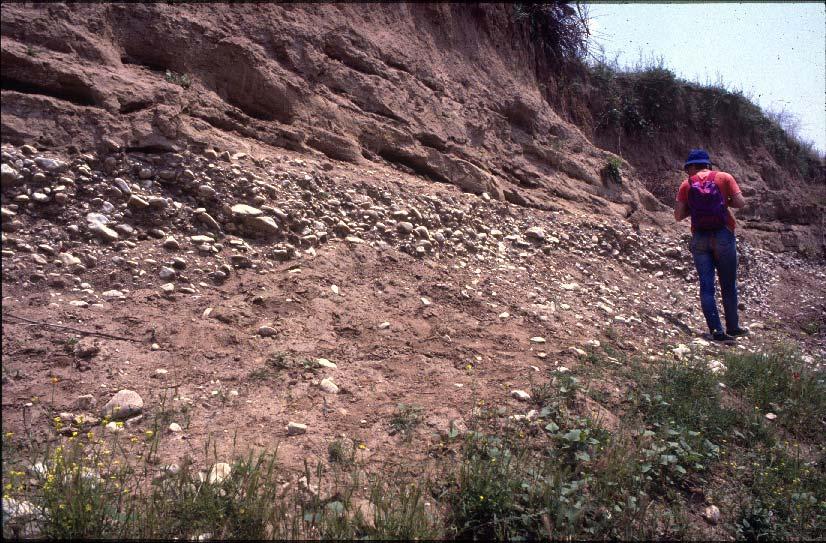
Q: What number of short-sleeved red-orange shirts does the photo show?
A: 1